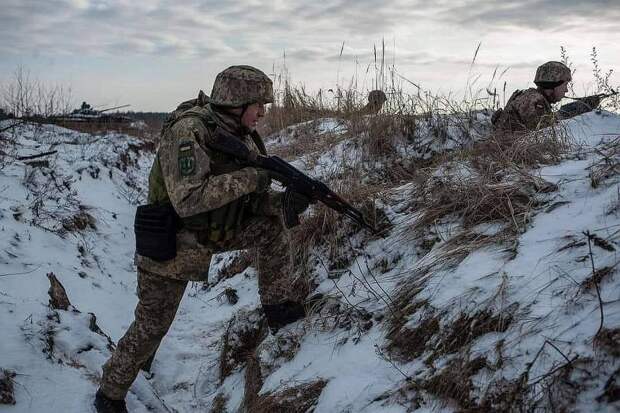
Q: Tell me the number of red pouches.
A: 0